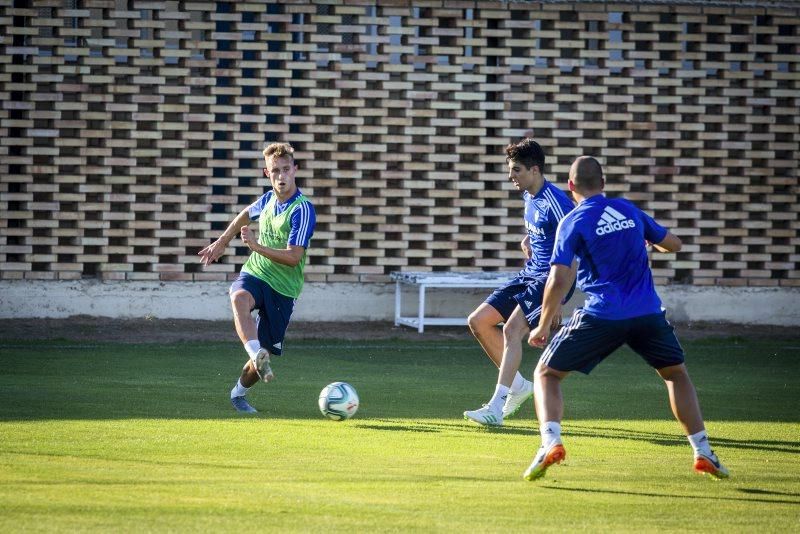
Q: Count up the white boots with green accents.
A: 2